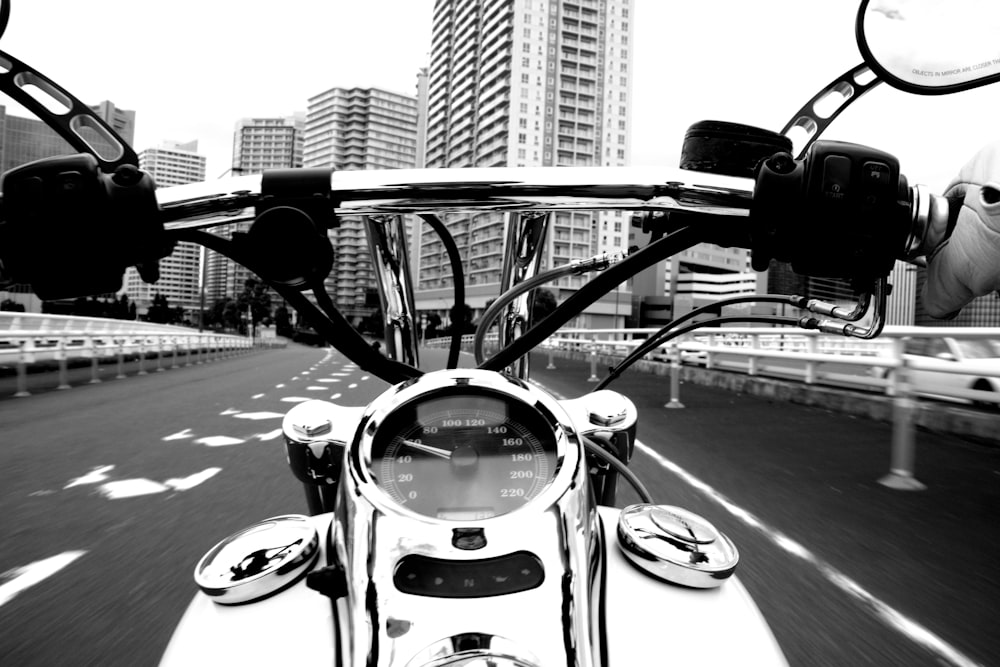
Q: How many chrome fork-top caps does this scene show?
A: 2